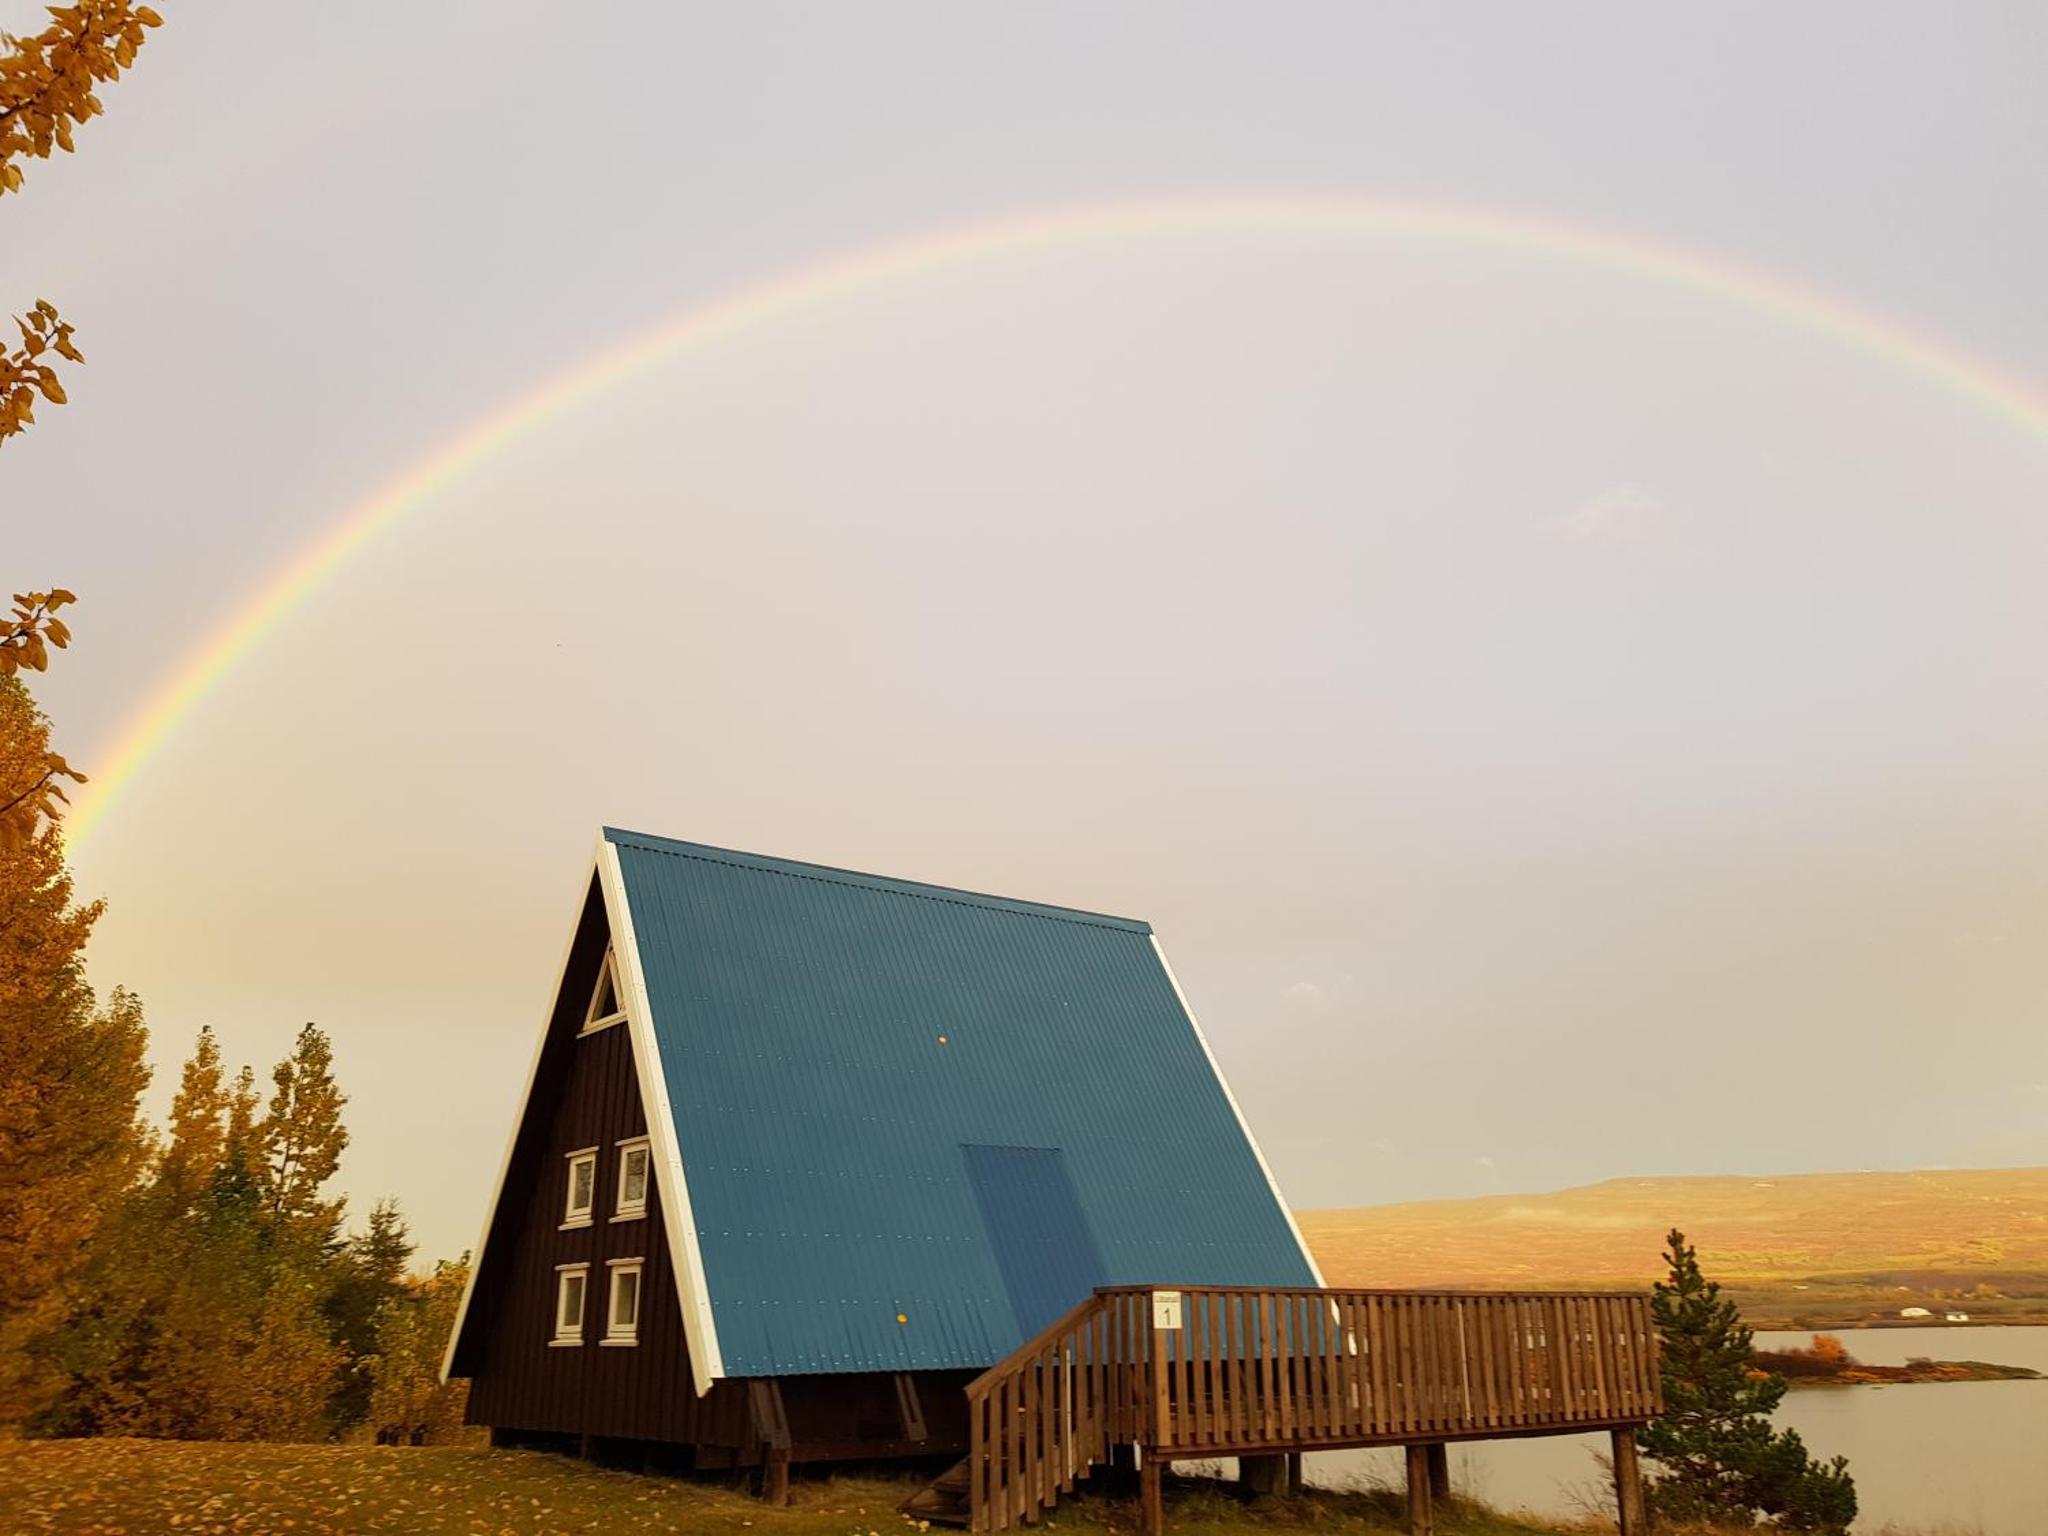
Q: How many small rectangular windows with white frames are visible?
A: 4